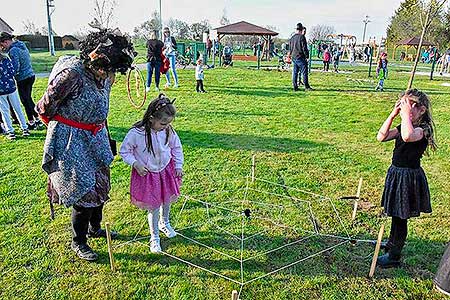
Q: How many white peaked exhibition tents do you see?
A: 0